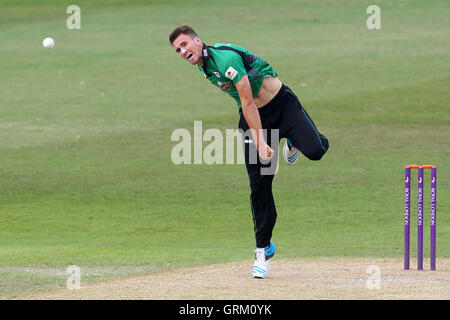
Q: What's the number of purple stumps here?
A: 3